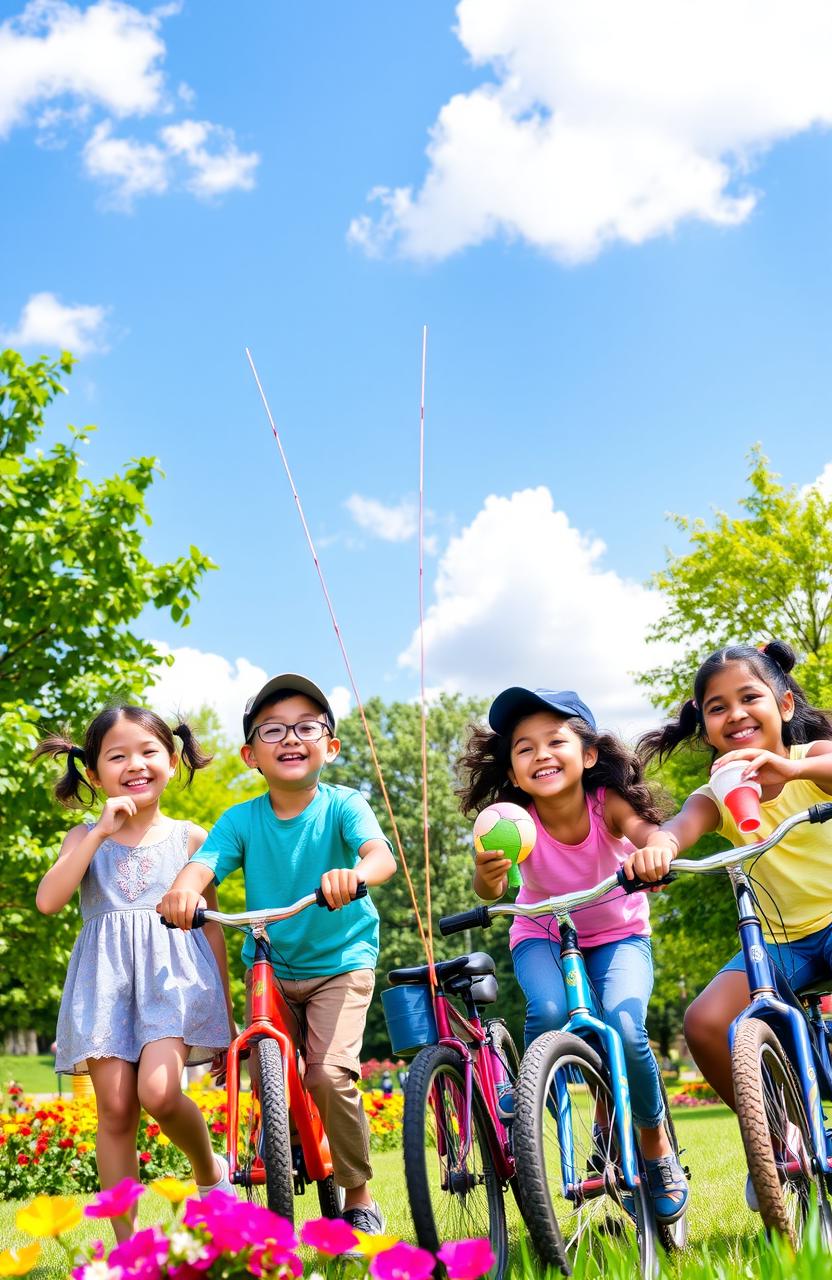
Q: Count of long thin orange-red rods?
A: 2